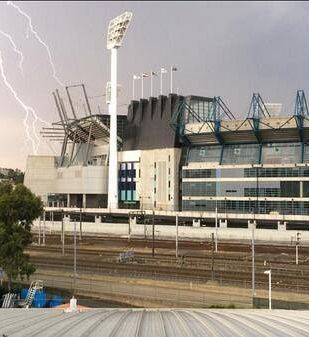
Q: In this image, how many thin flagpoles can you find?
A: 5